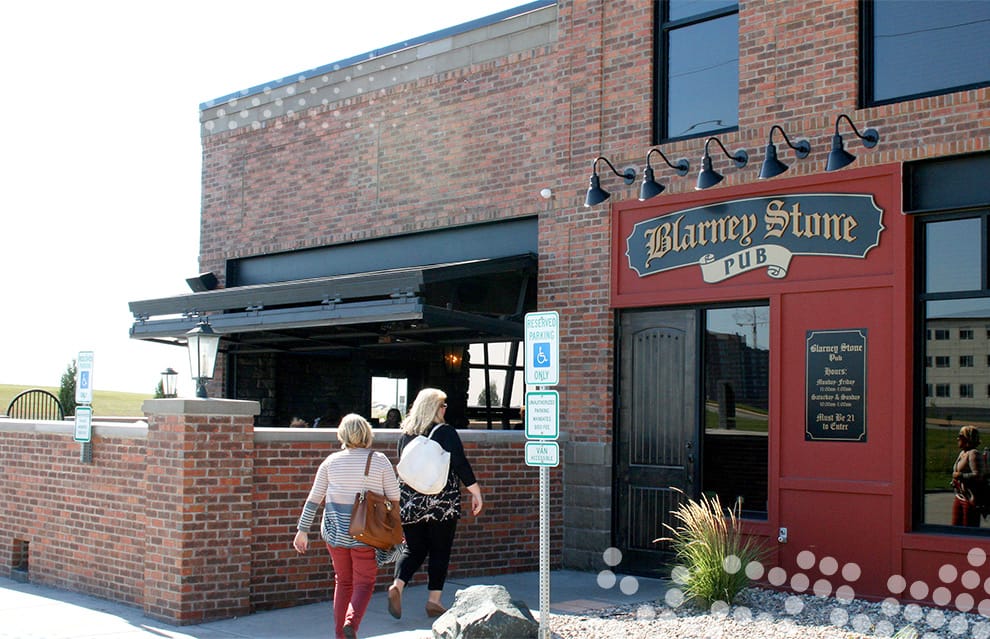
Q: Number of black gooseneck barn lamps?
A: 5